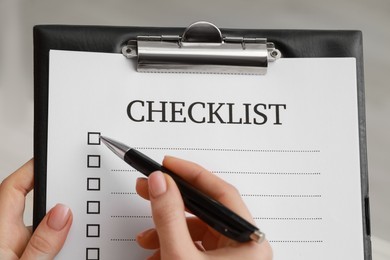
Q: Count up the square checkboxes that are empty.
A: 6